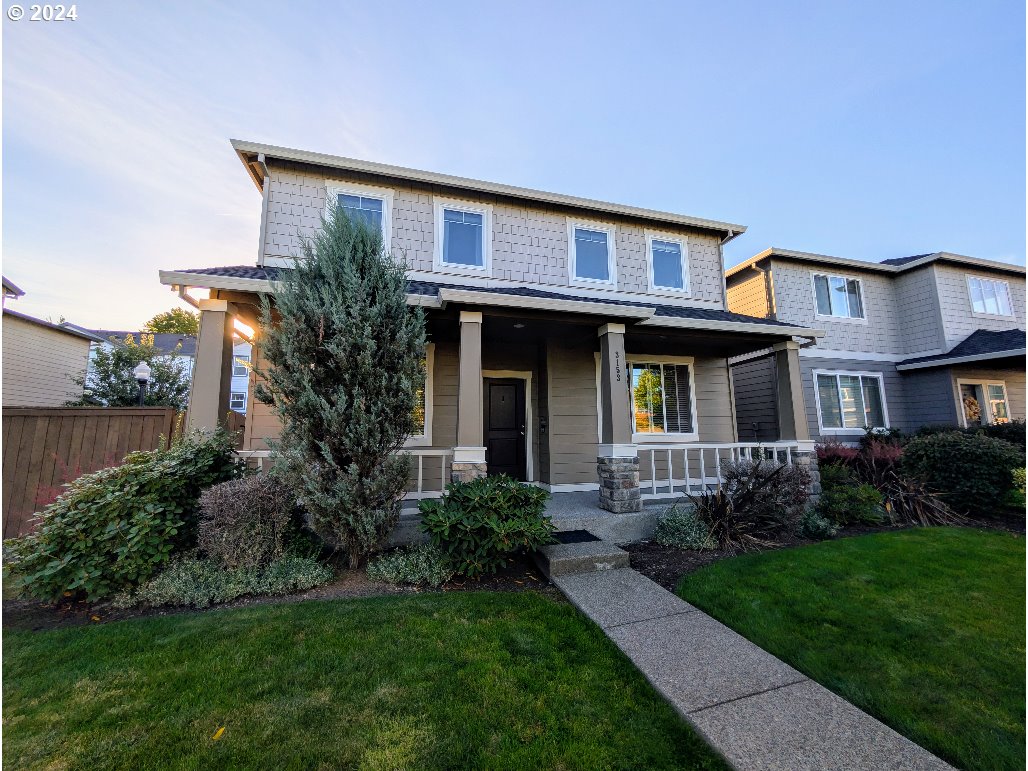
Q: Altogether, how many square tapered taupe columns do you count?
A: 4